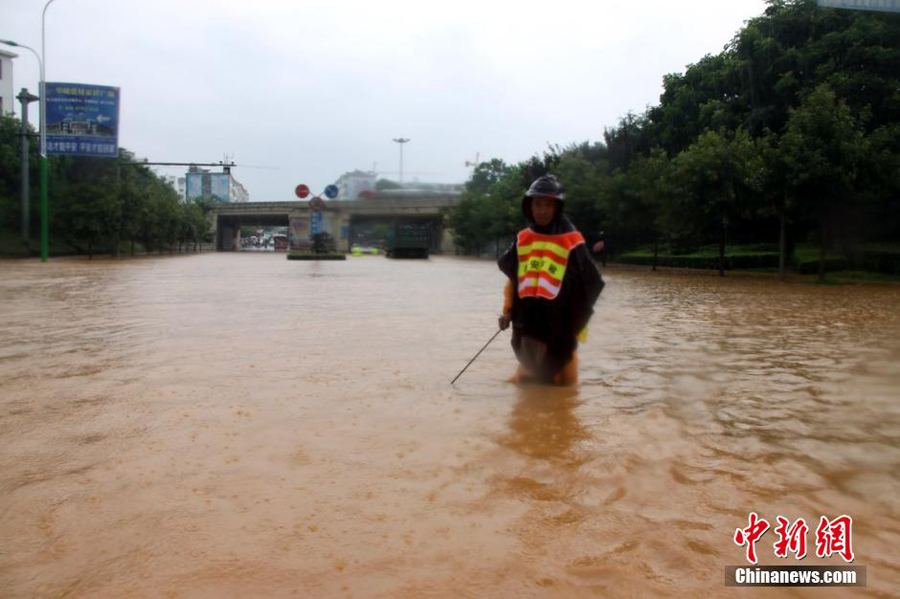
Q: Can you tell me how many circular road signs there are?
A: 3